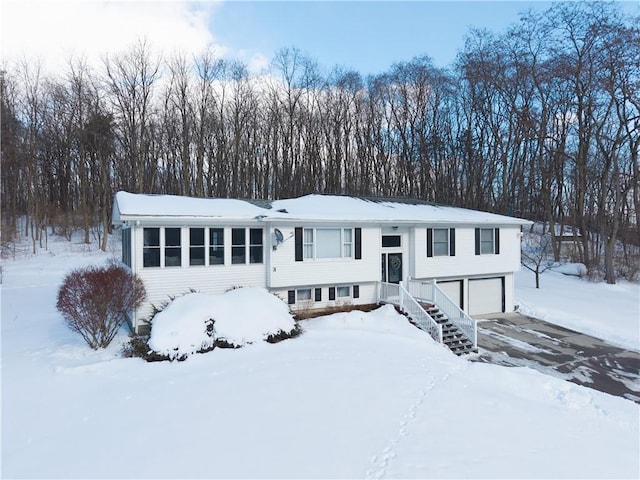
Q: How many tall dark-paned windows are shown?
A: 6